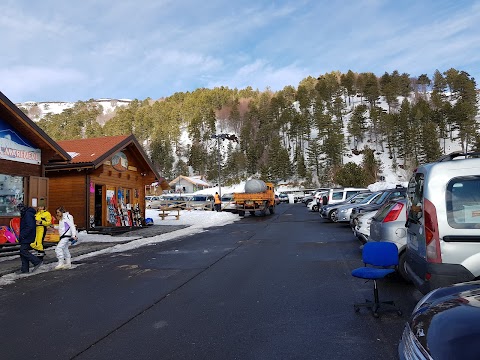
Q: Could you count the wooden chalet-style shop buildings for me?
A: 2